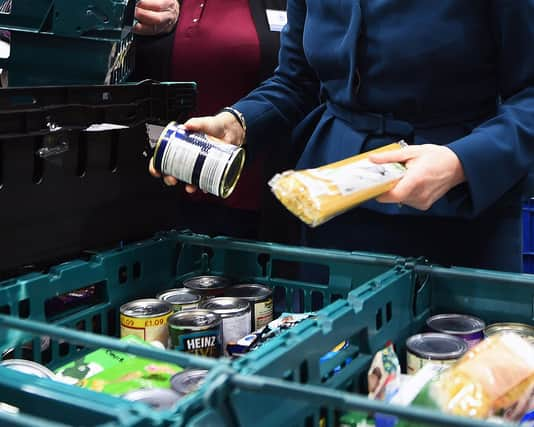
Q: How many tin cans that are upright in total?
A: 12